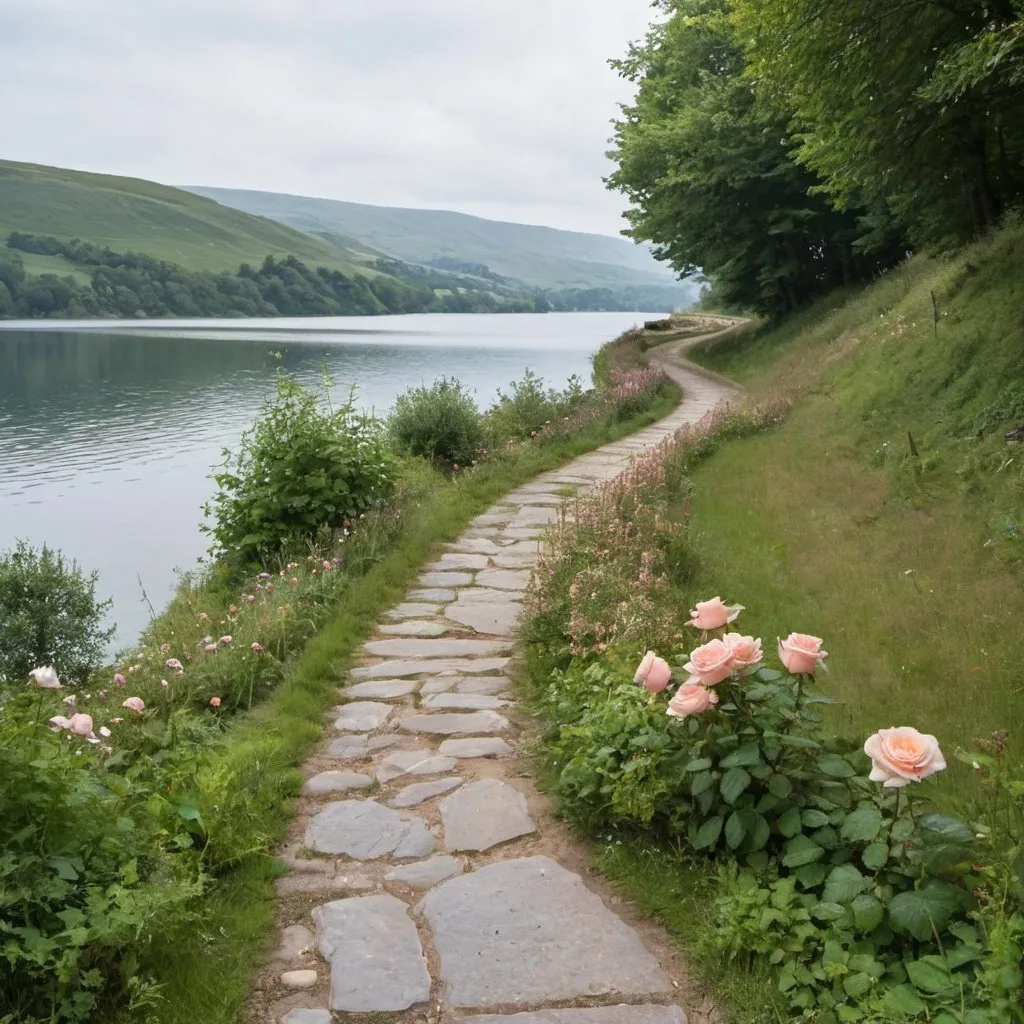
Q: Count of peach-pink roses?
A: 7